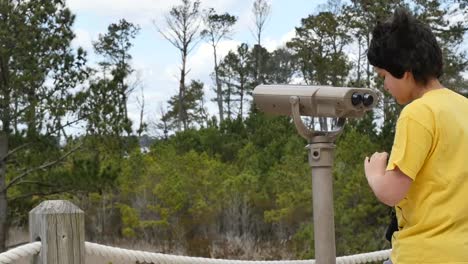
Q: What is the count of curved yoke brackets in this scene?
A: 1